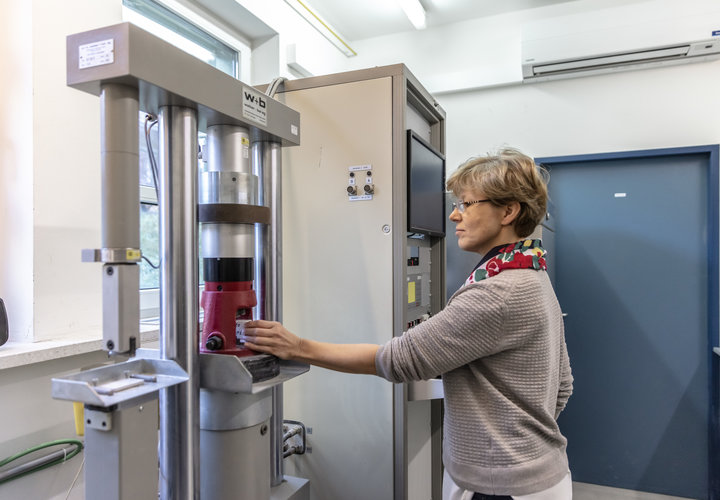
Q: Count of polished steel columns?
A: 2